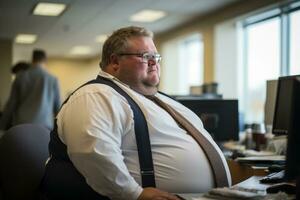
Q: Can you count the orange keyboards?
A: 0